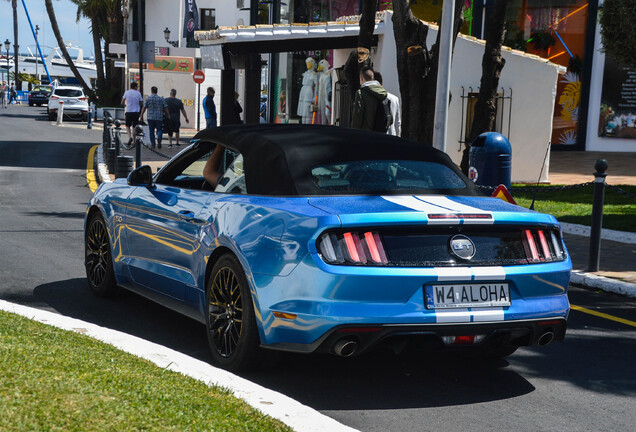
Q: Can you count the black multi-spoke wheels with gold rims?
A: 2